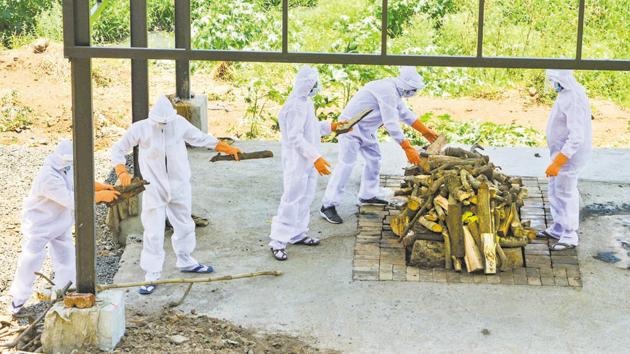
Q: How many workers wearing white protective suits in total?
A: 5